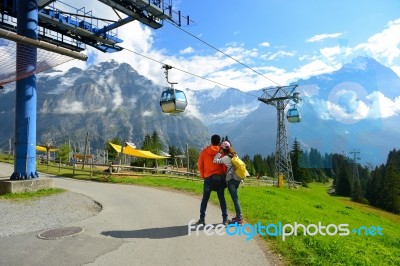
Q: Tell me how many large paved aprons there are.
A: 1